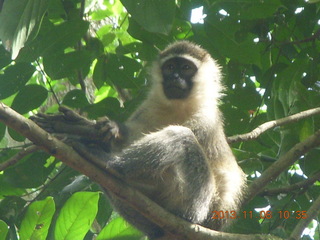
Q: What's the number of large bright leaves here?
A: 3